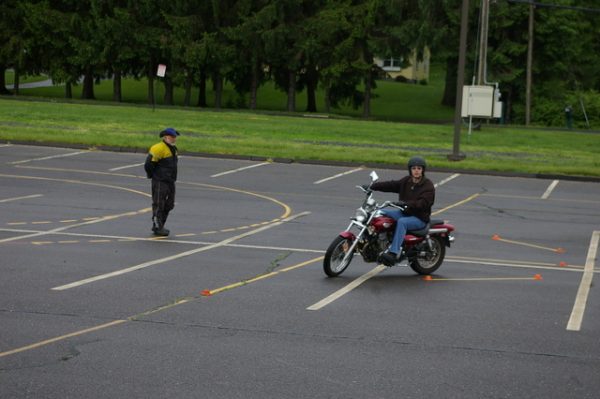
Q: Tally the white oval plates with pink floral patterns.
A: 0